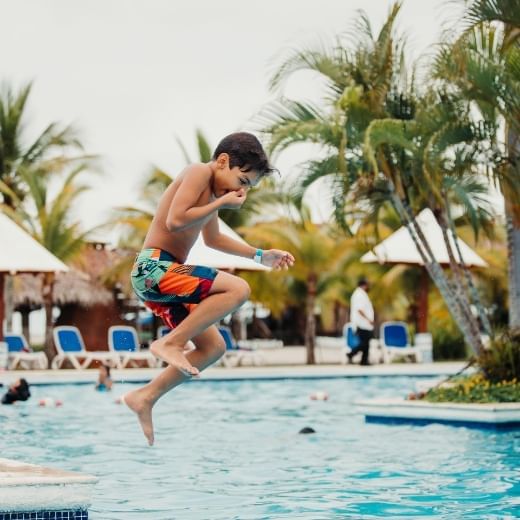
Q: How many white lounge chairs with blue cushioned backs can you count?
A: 7